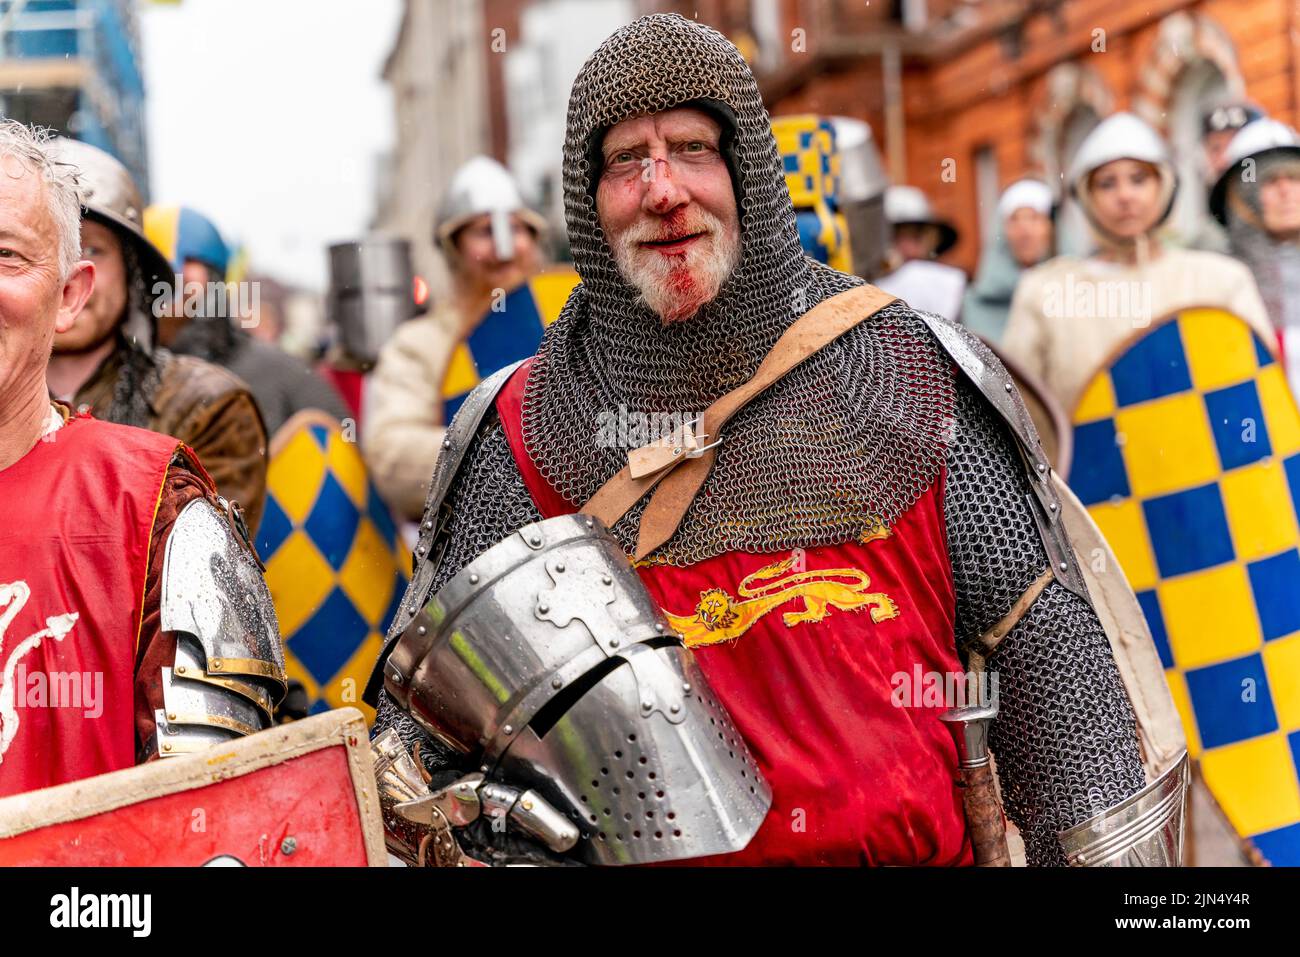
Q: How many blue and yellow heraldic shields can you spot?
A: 3